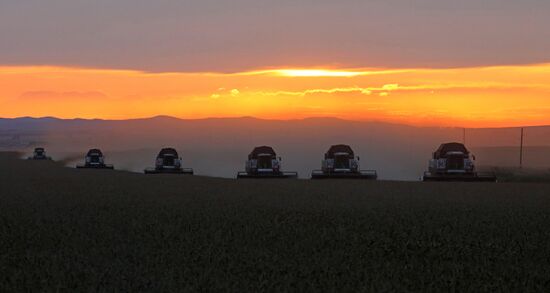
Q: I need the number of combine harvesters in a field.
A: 6